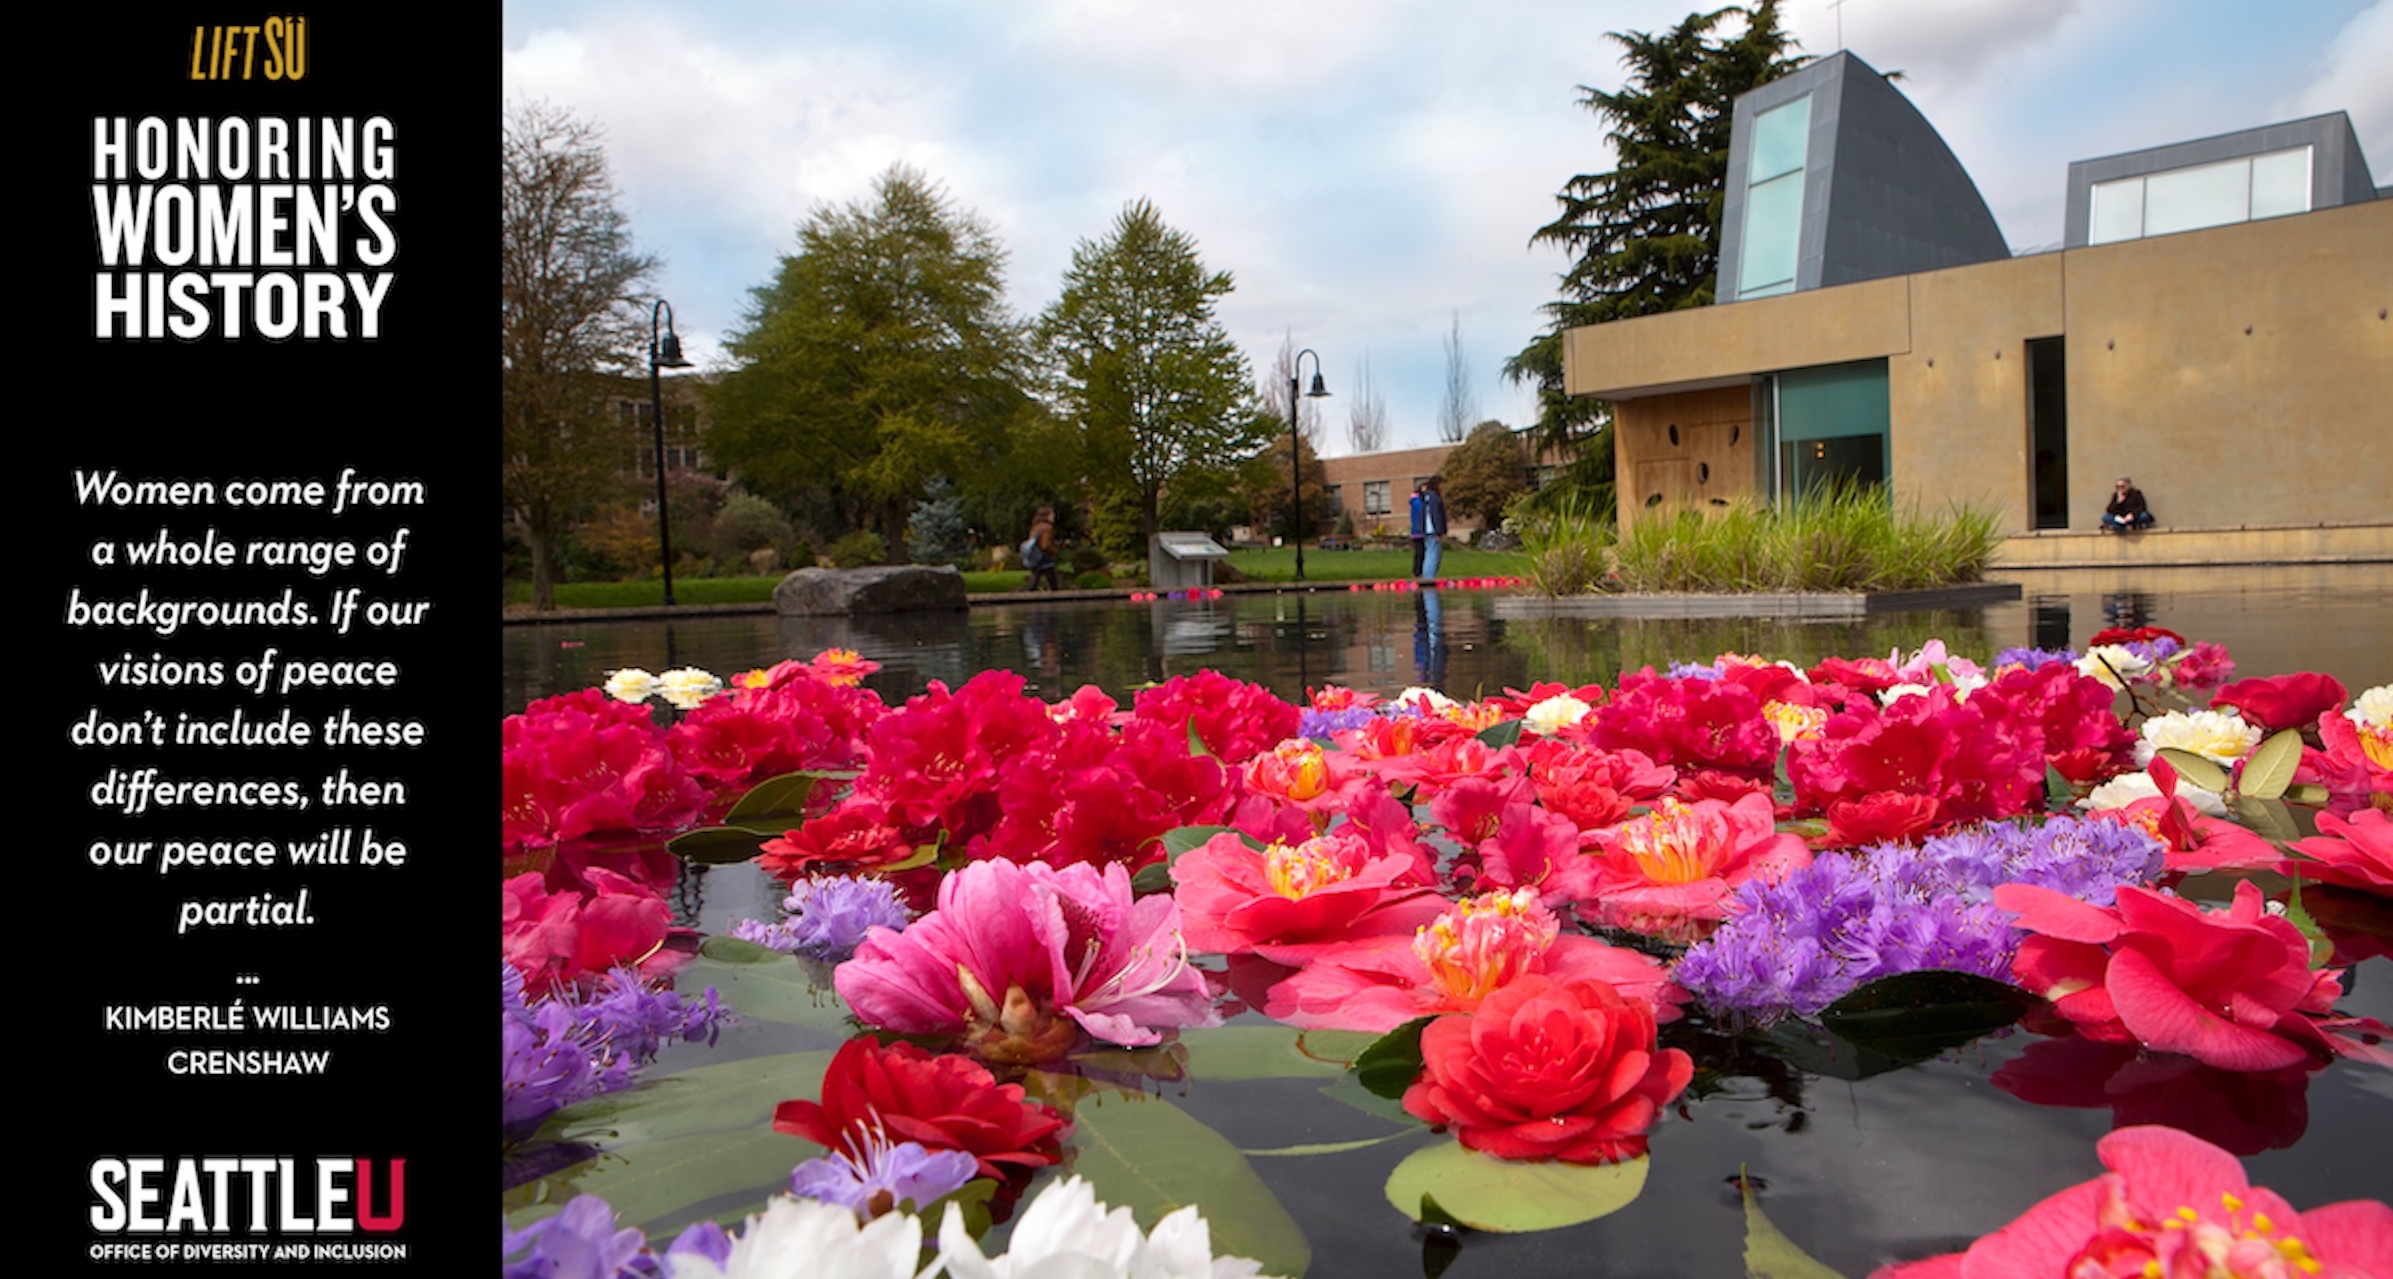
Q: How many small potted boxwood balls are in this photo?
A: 0